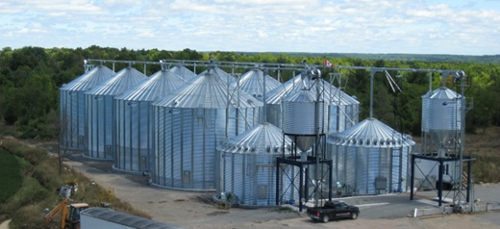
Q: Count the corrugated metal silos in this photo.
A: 12